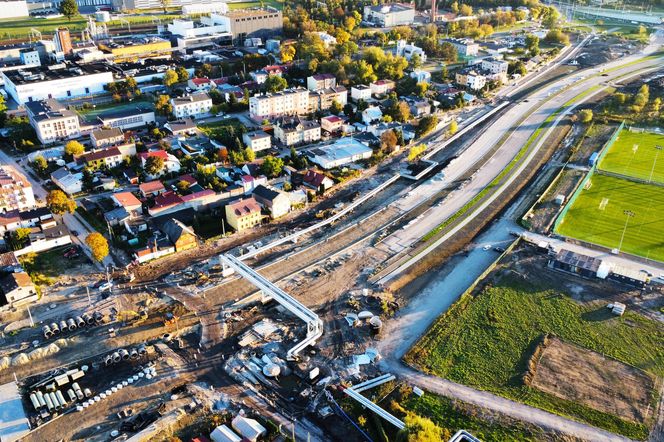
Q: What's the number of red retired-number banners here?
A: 0